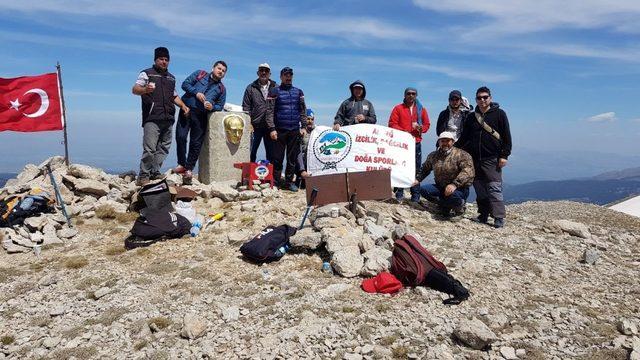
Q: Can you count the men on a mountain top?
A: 10